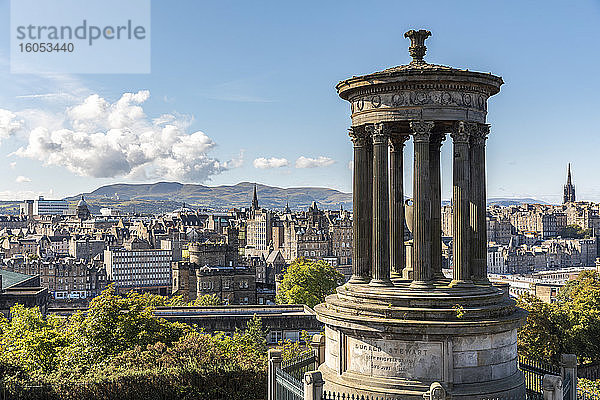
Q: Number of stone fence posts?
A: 6